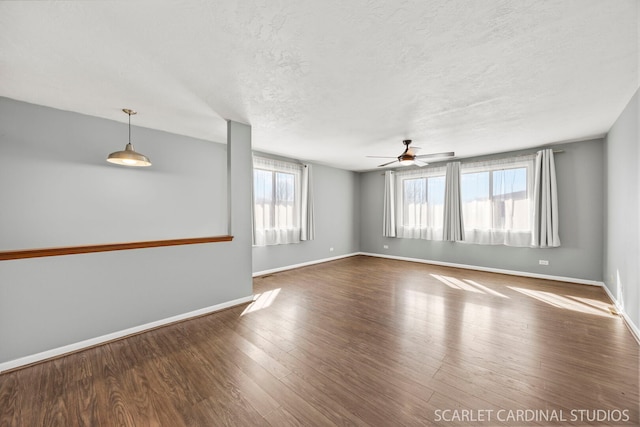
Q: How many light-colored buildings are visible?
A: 0